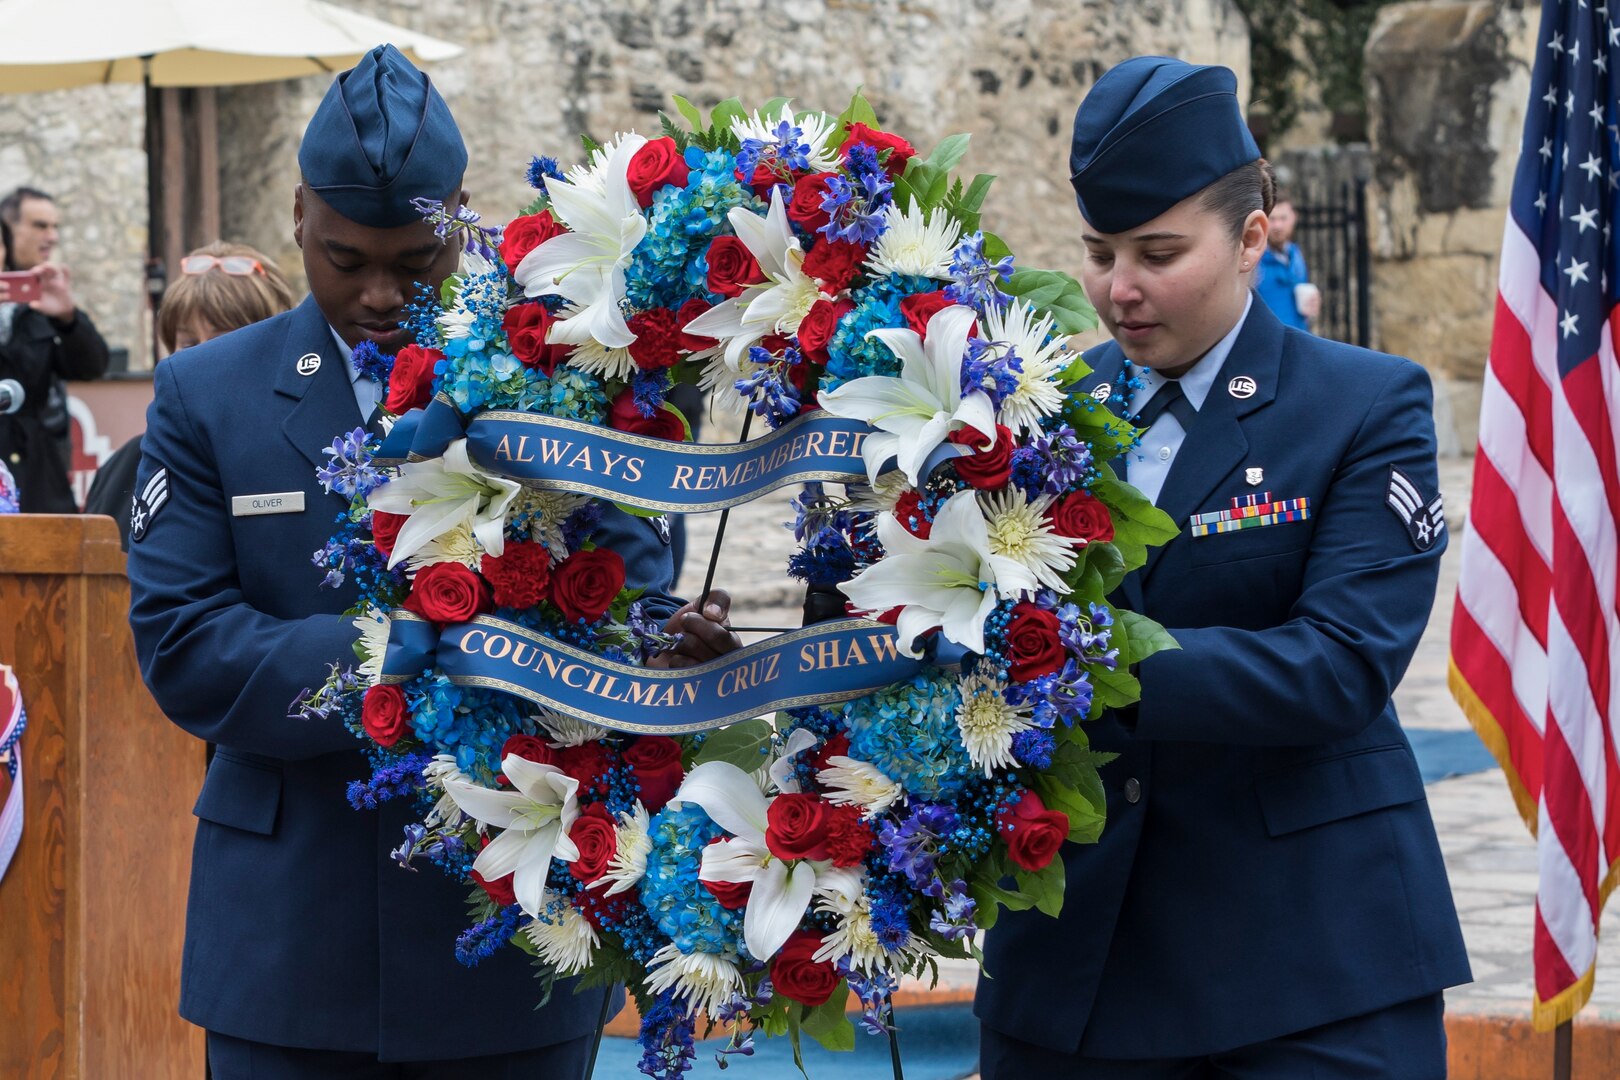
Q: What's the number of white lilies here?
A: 7